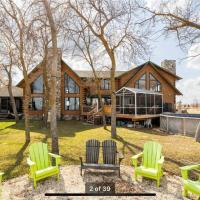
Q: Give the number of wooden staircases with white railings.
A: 1